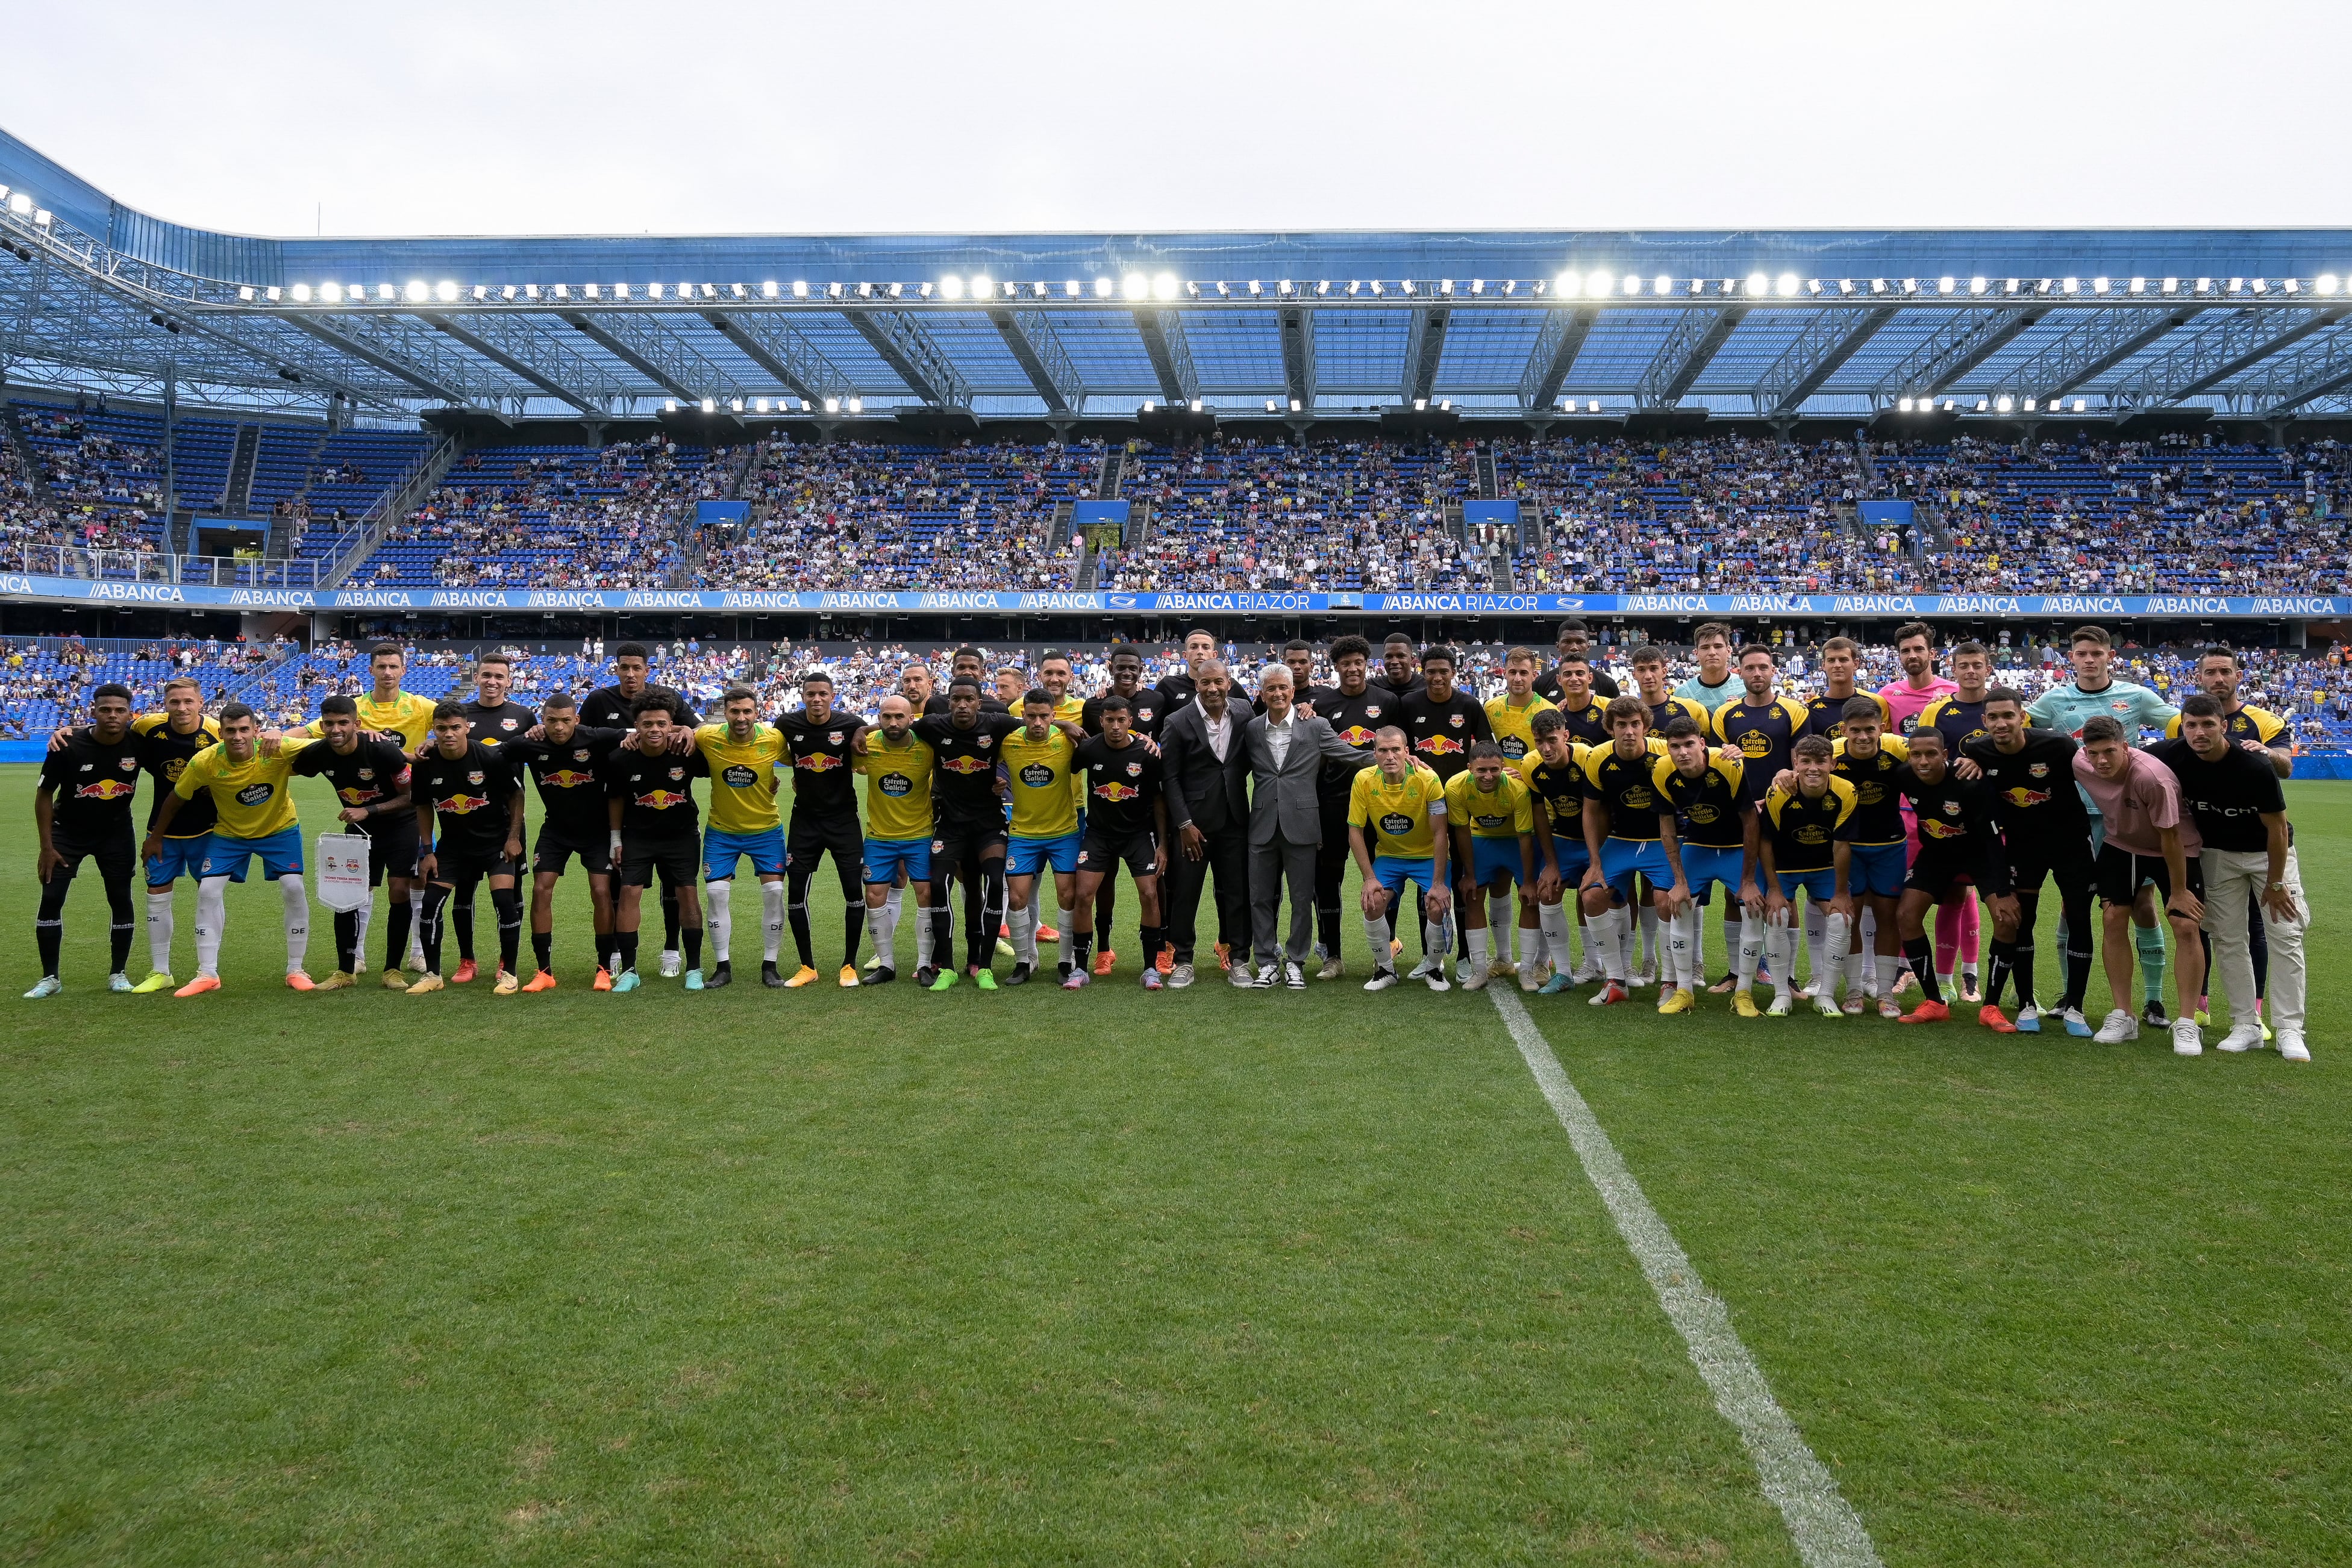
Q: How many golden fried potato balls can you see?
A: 0